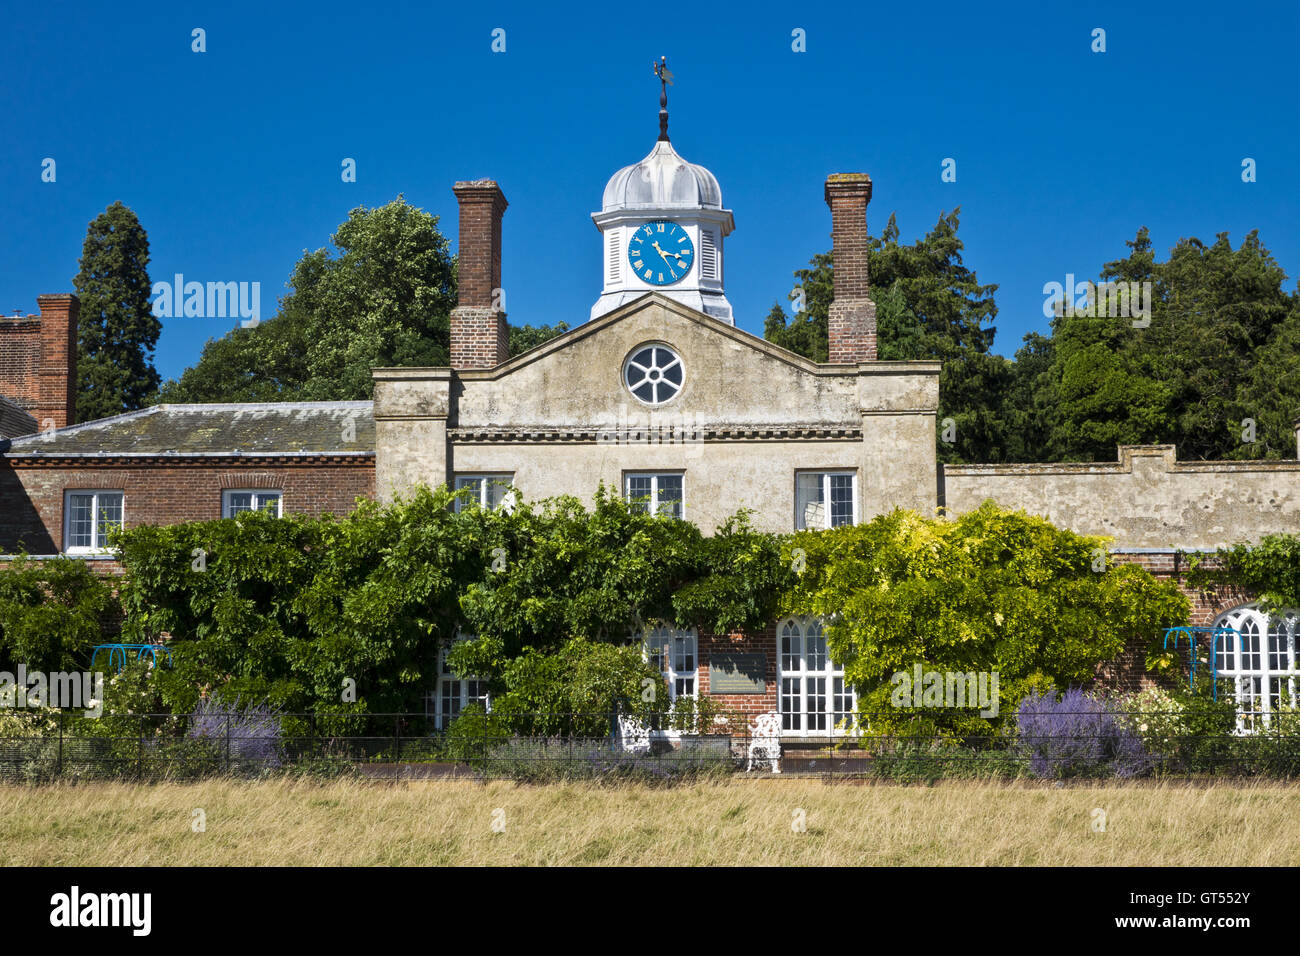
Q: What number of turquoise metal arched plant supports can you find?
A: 2